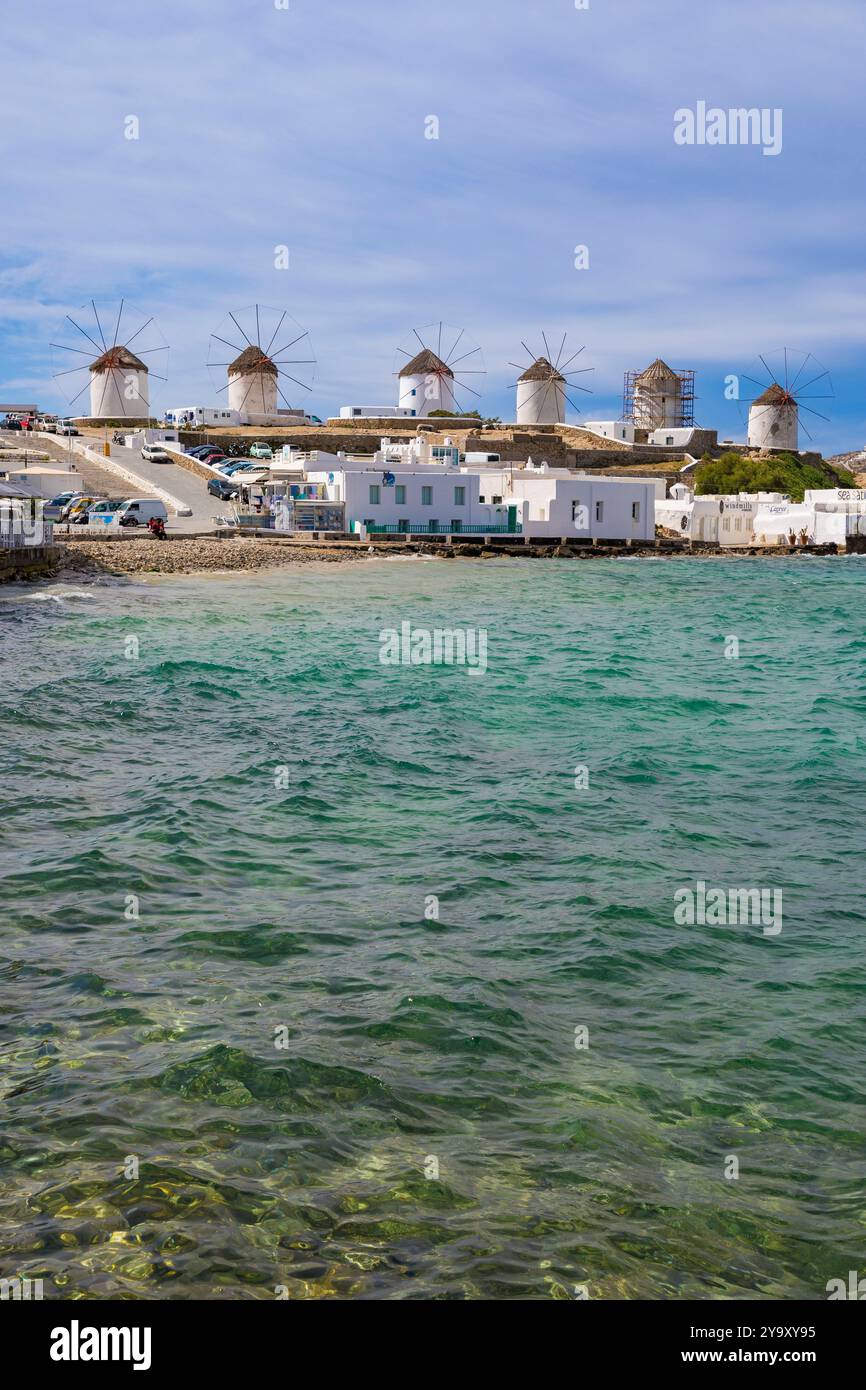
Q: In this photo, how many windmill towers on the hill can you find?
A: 6